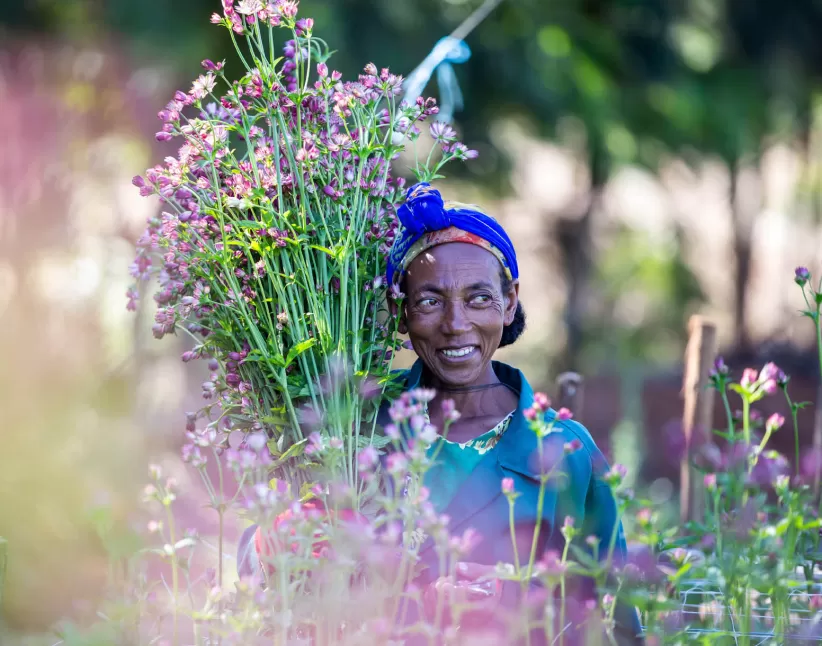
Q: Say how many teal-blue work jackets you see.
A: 1